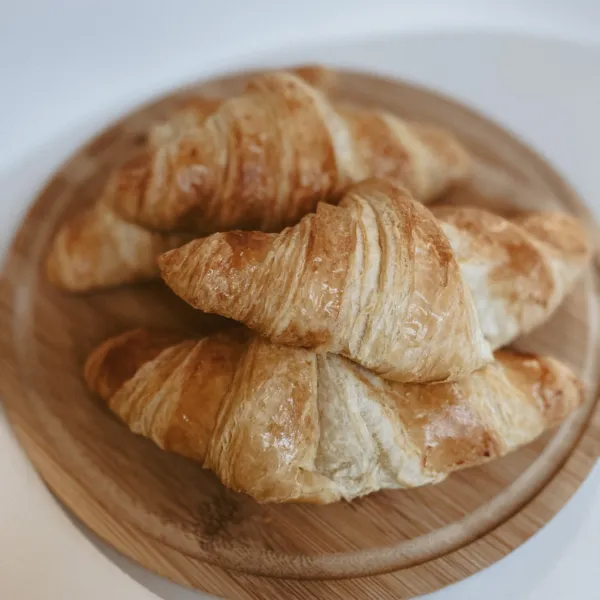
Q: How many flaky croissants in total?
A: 4